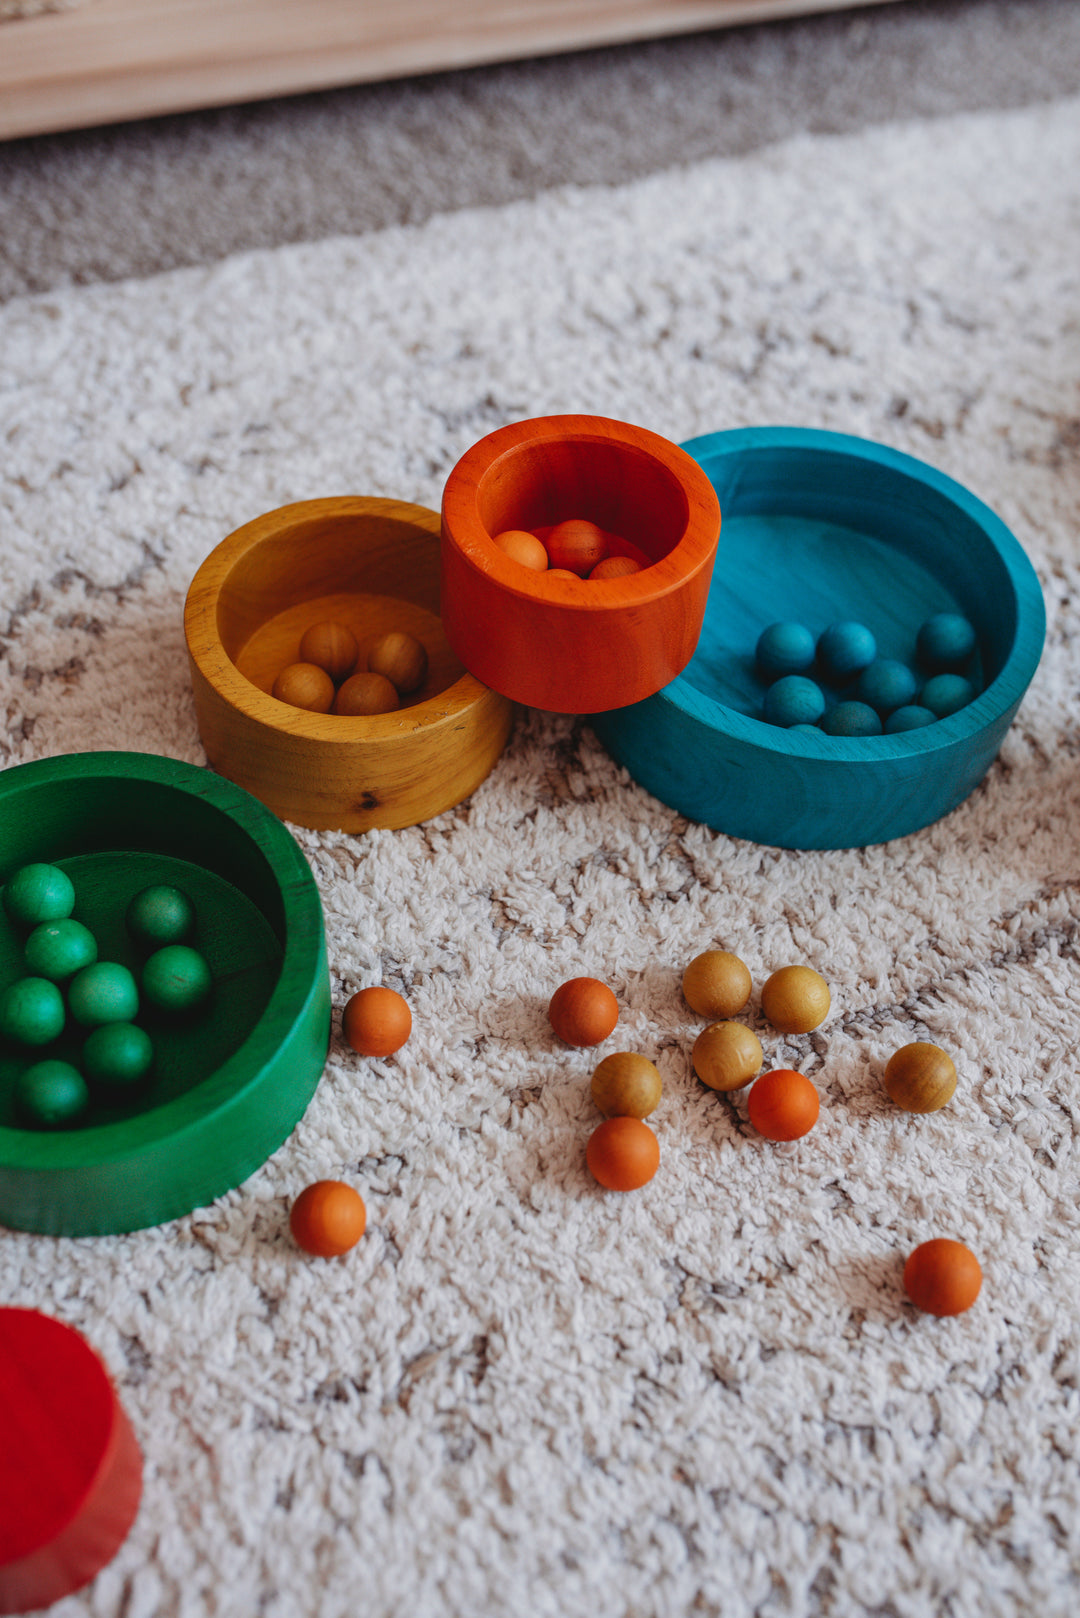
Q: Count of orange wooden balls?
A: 10